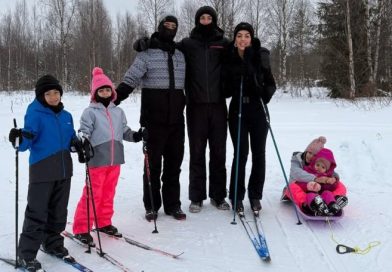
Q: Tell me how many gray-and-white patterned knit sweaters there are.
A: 1